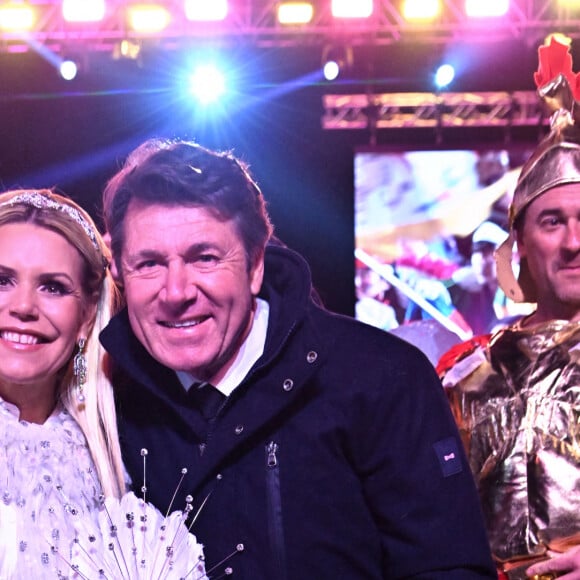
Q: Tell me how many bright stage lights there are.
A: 12